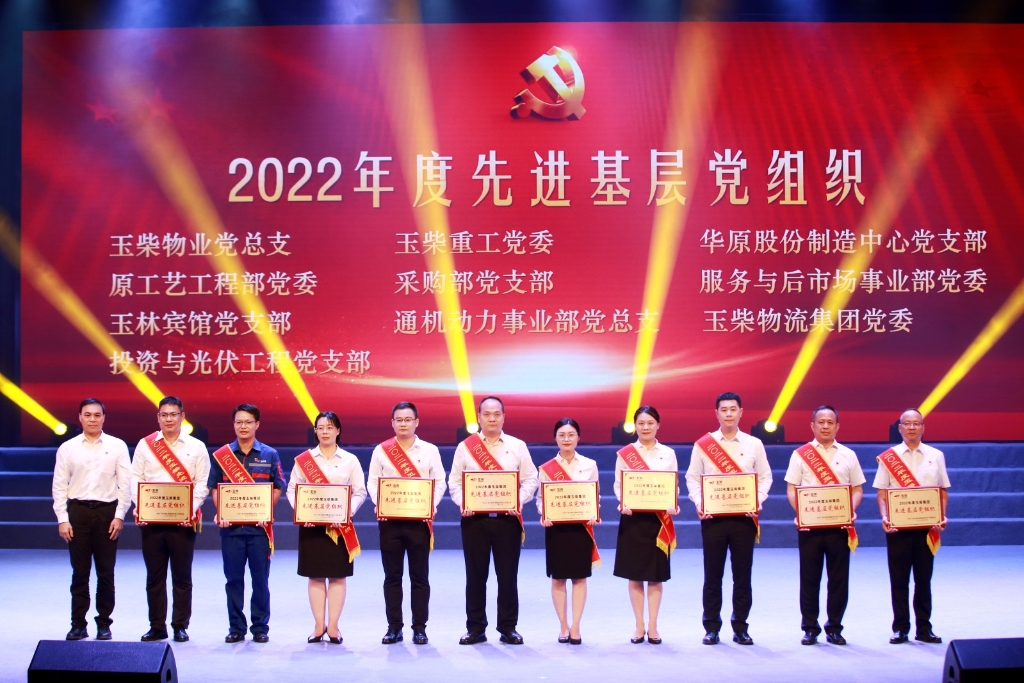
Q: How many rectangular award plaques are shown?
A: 10